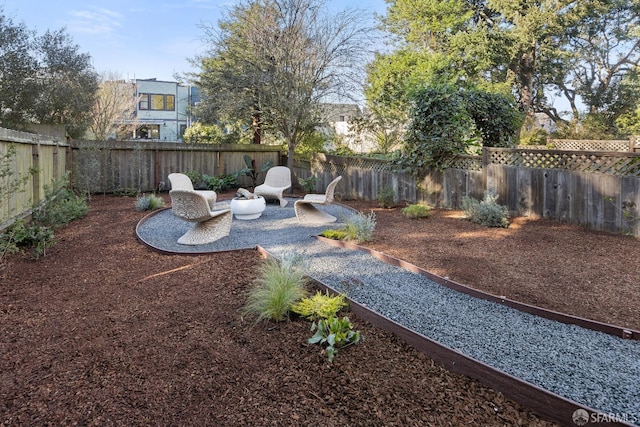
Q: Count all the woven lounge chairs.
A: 4